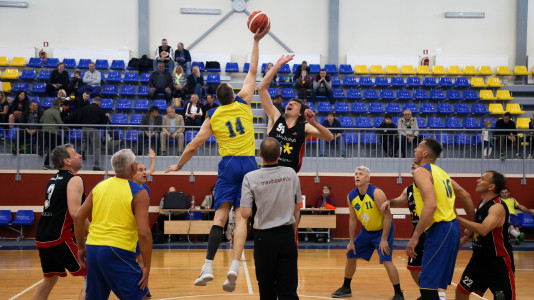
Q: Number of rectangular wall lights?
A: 3